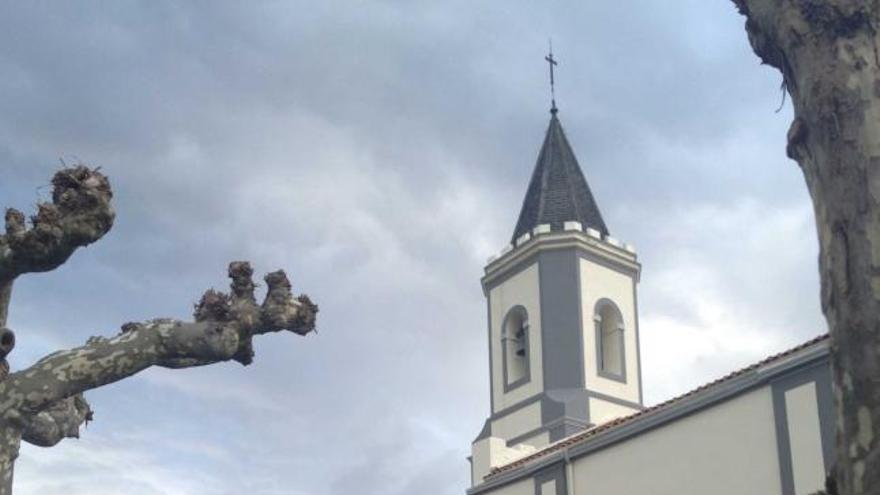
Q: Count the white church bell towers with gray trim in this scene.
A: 1